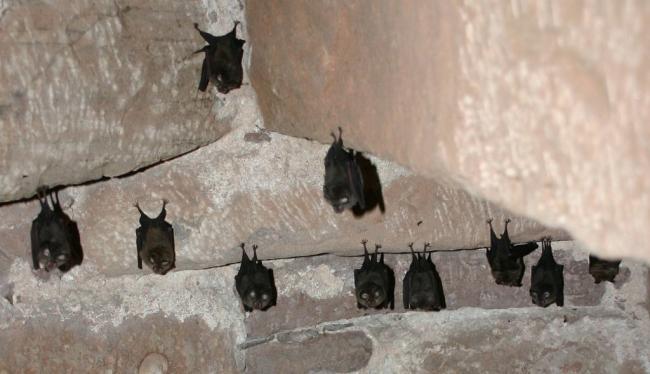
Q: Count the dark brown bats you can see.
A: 10